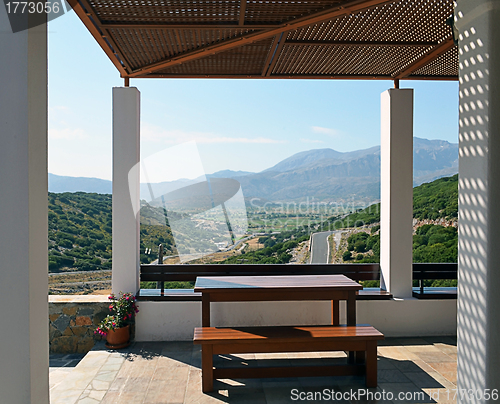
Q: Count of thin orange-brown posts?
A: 2